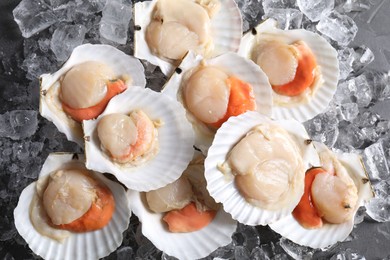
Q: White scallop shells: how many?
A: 9